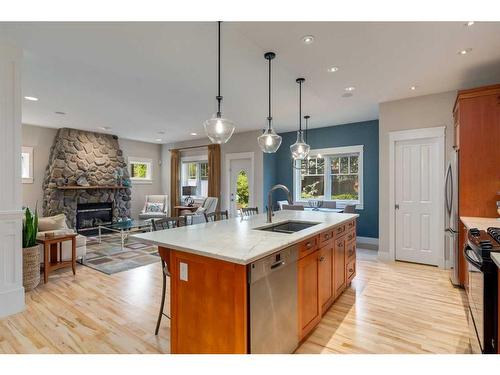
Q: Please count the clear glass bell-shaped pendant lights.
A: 3